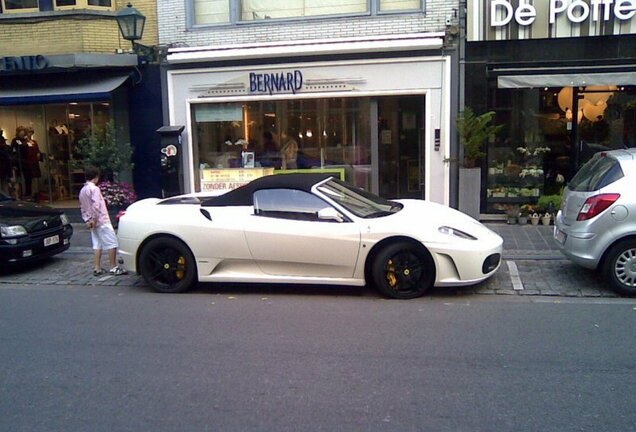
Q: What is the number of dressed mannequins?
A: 3